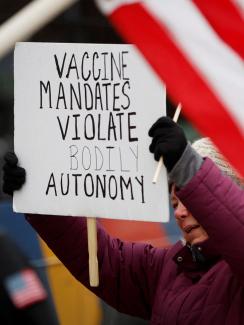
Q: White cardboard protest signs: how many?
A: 1